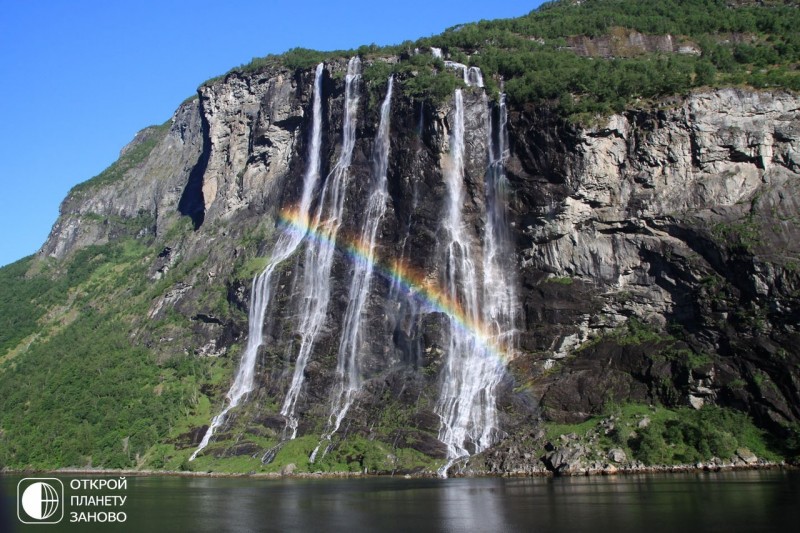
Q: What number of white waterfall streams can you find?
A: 5